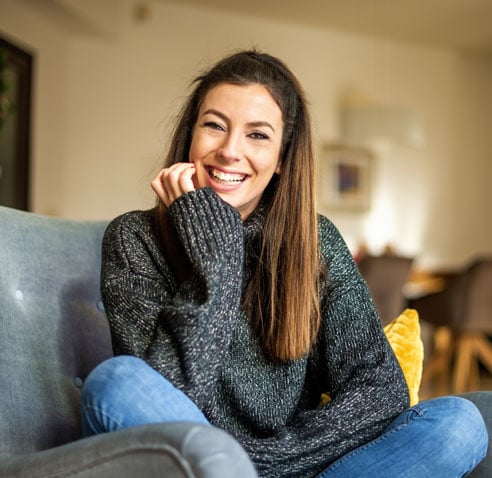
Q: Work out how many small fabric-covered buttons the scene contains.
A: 3